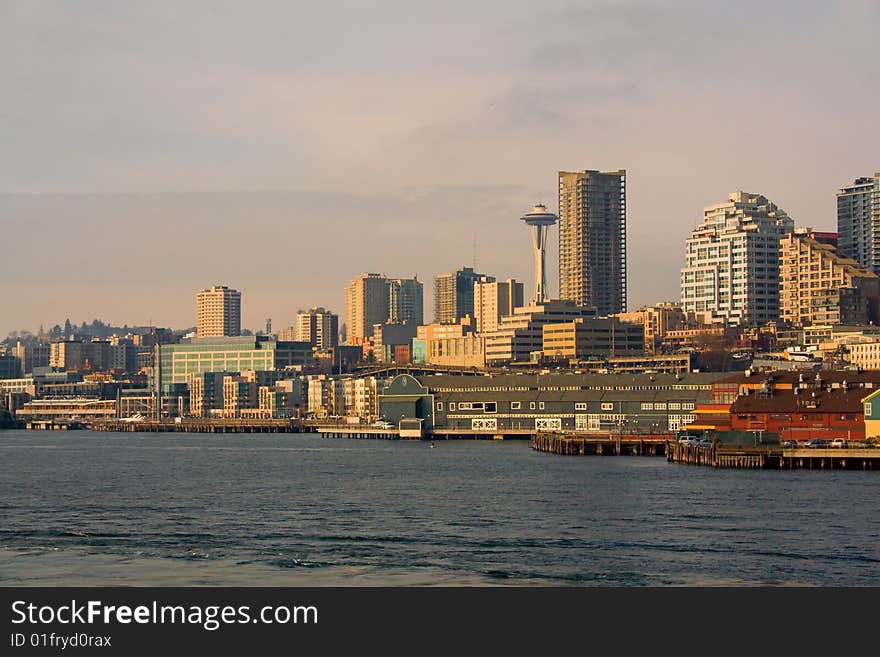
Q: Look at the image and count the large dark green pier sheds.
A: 1